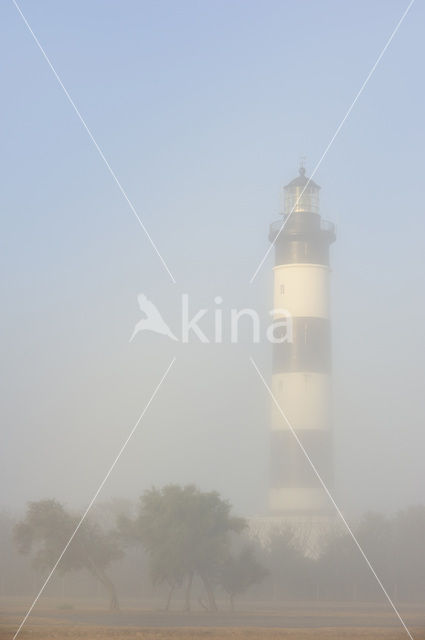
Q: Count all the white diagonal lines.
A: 4